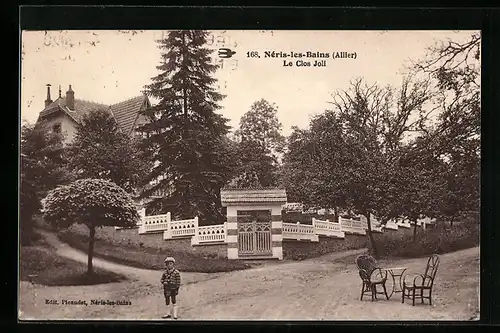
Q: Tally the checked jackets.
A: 1